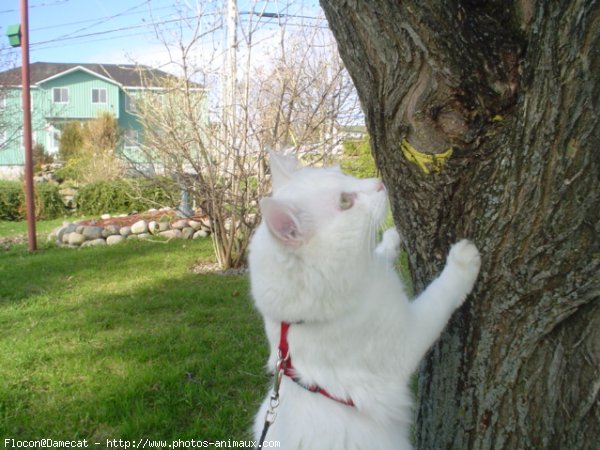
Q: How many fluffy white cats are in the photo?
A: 1